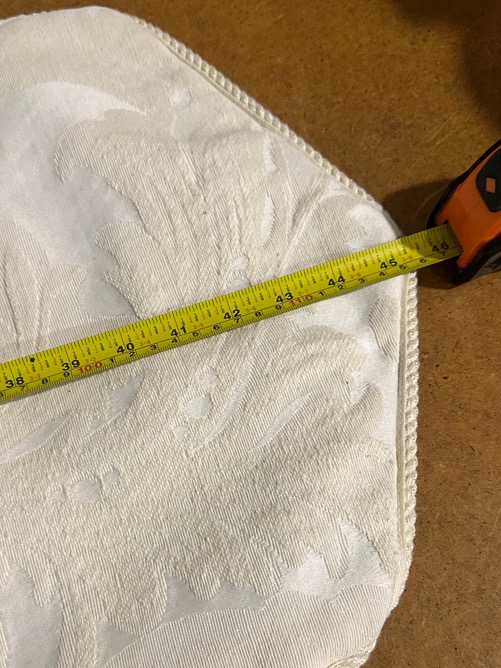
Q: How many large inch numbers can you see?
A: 9